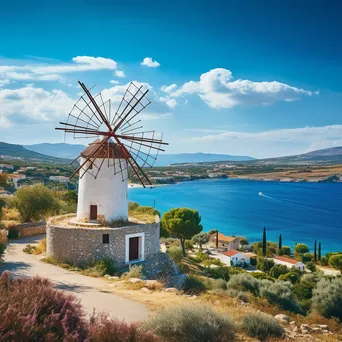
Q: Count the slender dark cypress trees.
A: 5